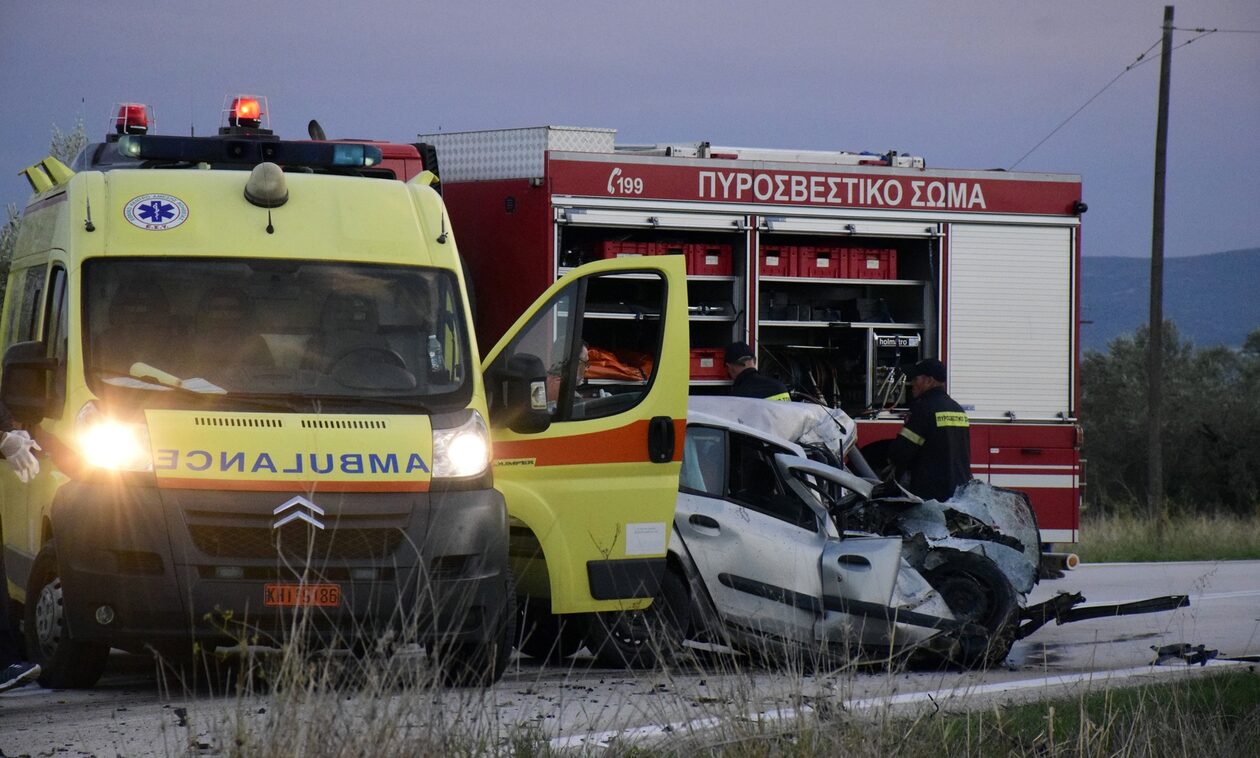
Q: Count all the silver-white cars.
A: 1